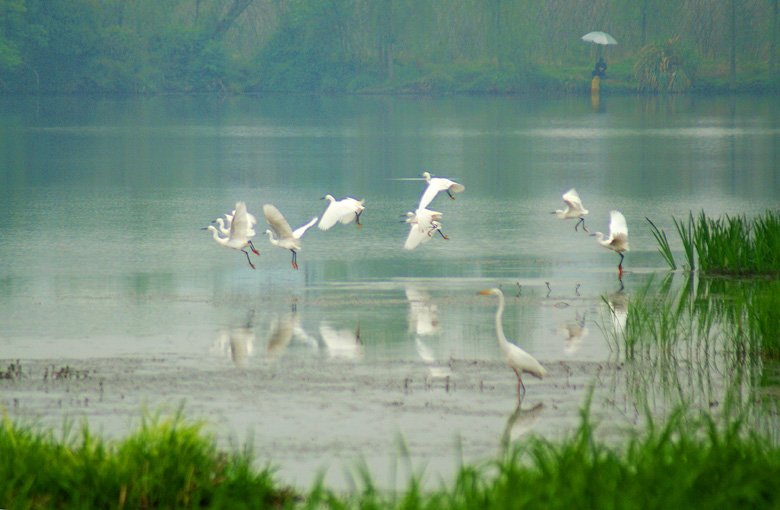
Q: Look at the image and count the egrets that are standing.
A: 1